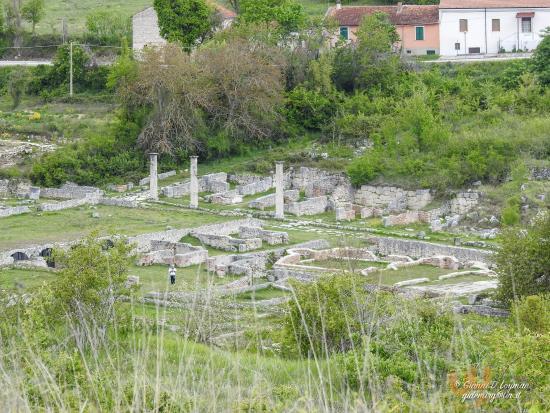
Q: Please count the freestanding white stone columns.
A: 3